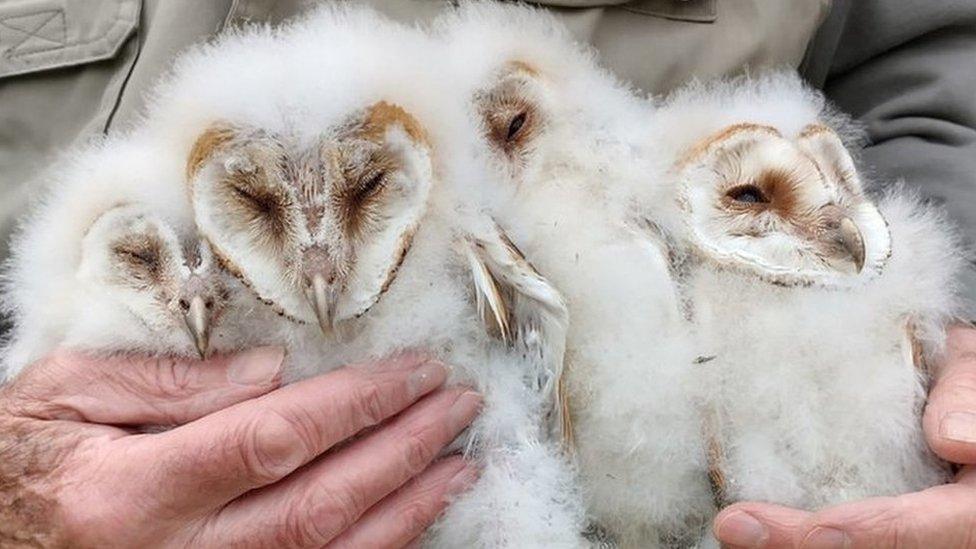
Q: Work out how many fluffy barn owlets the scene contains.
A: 4